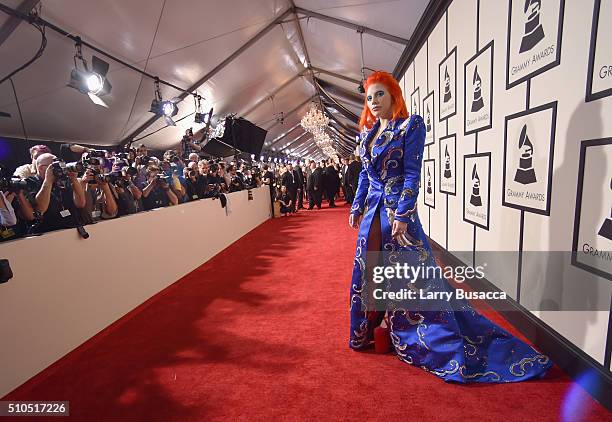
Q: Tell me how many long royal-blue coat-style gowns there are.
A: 1